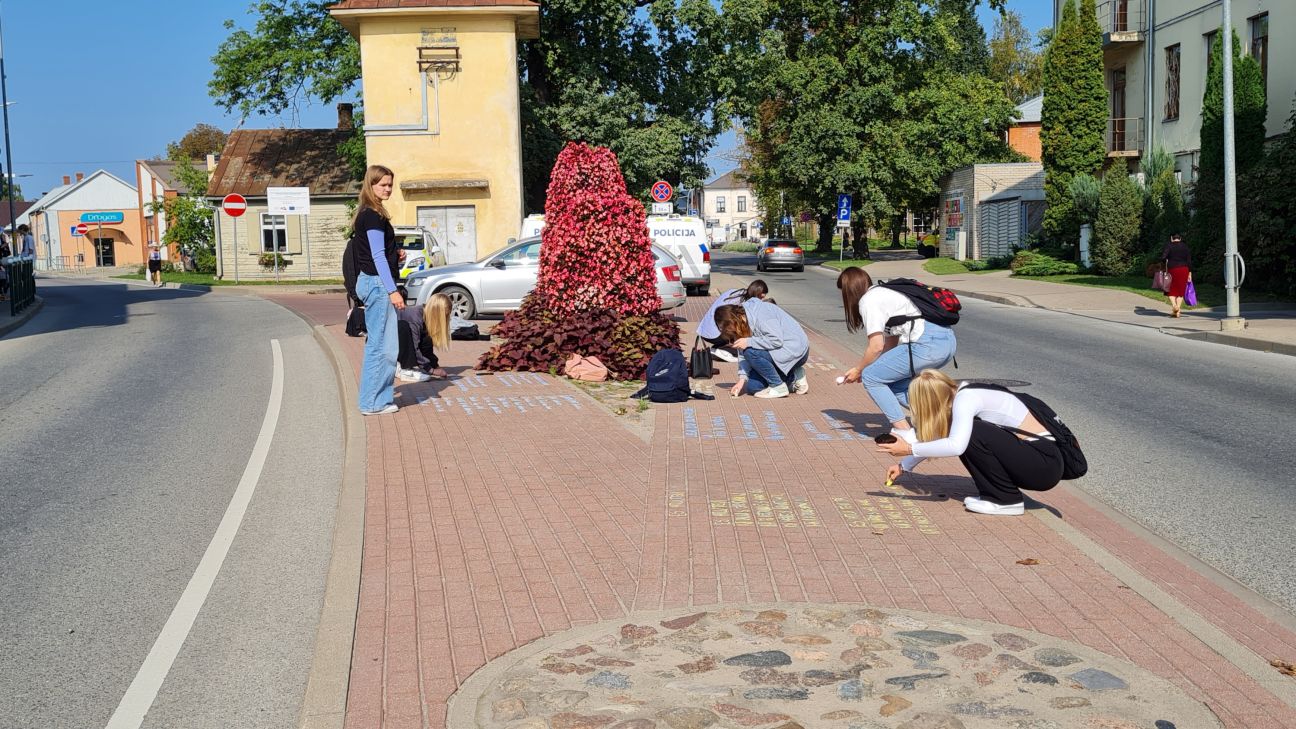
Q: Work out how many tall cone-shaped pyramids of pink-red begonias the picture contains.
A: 1